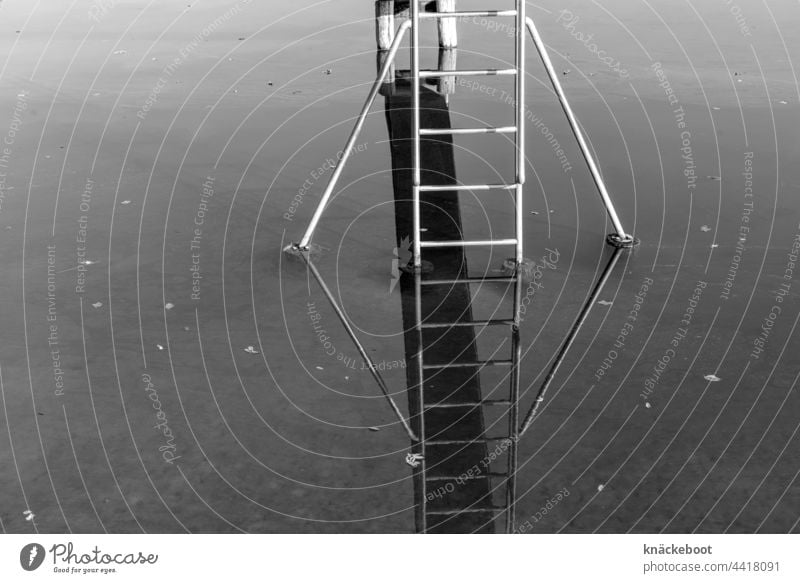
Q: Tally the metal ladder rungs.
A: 5